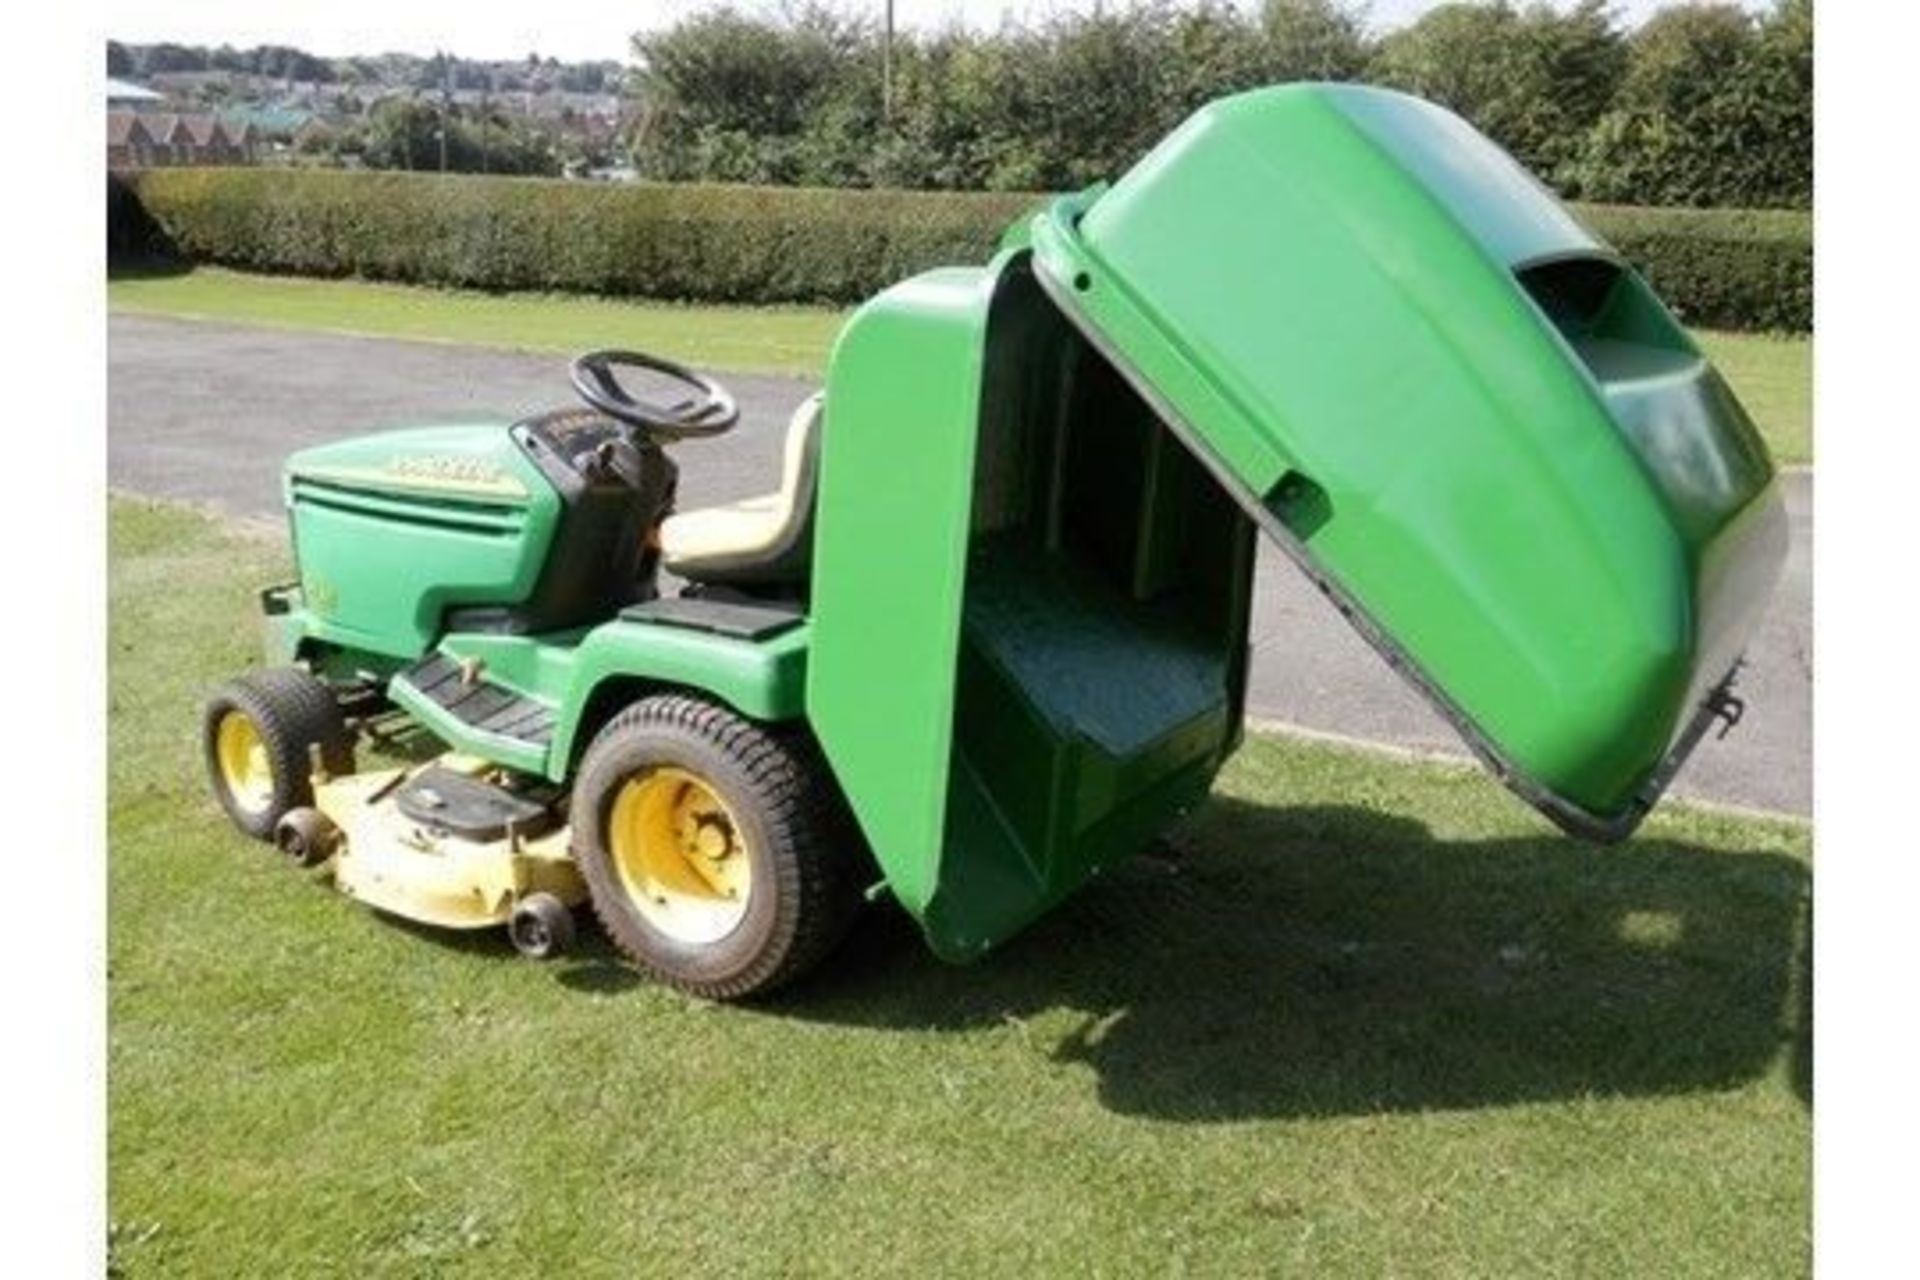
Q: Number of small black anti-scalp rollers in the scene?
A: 2